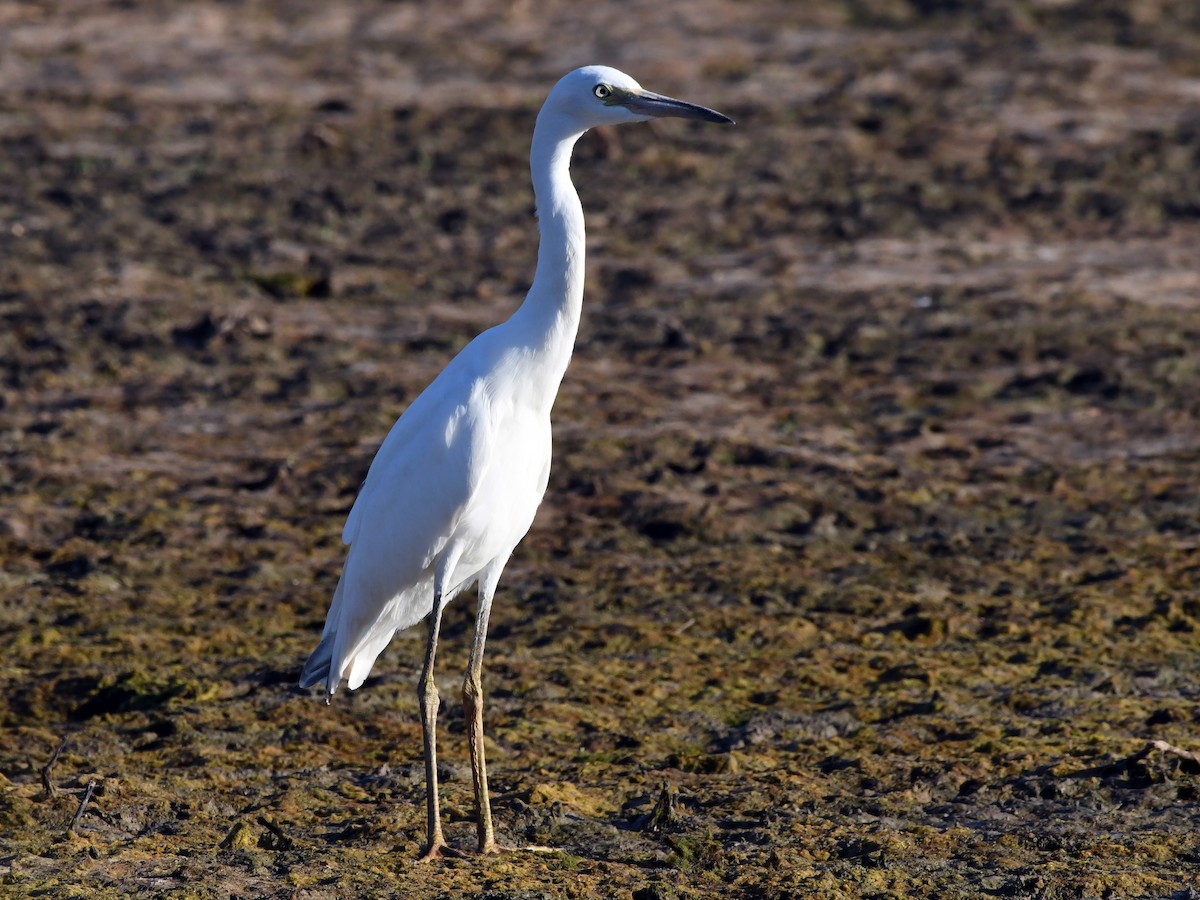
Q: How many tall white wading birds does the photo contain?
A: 1